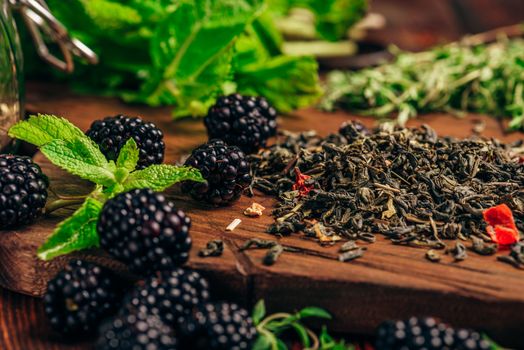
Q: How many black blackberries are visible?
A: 10